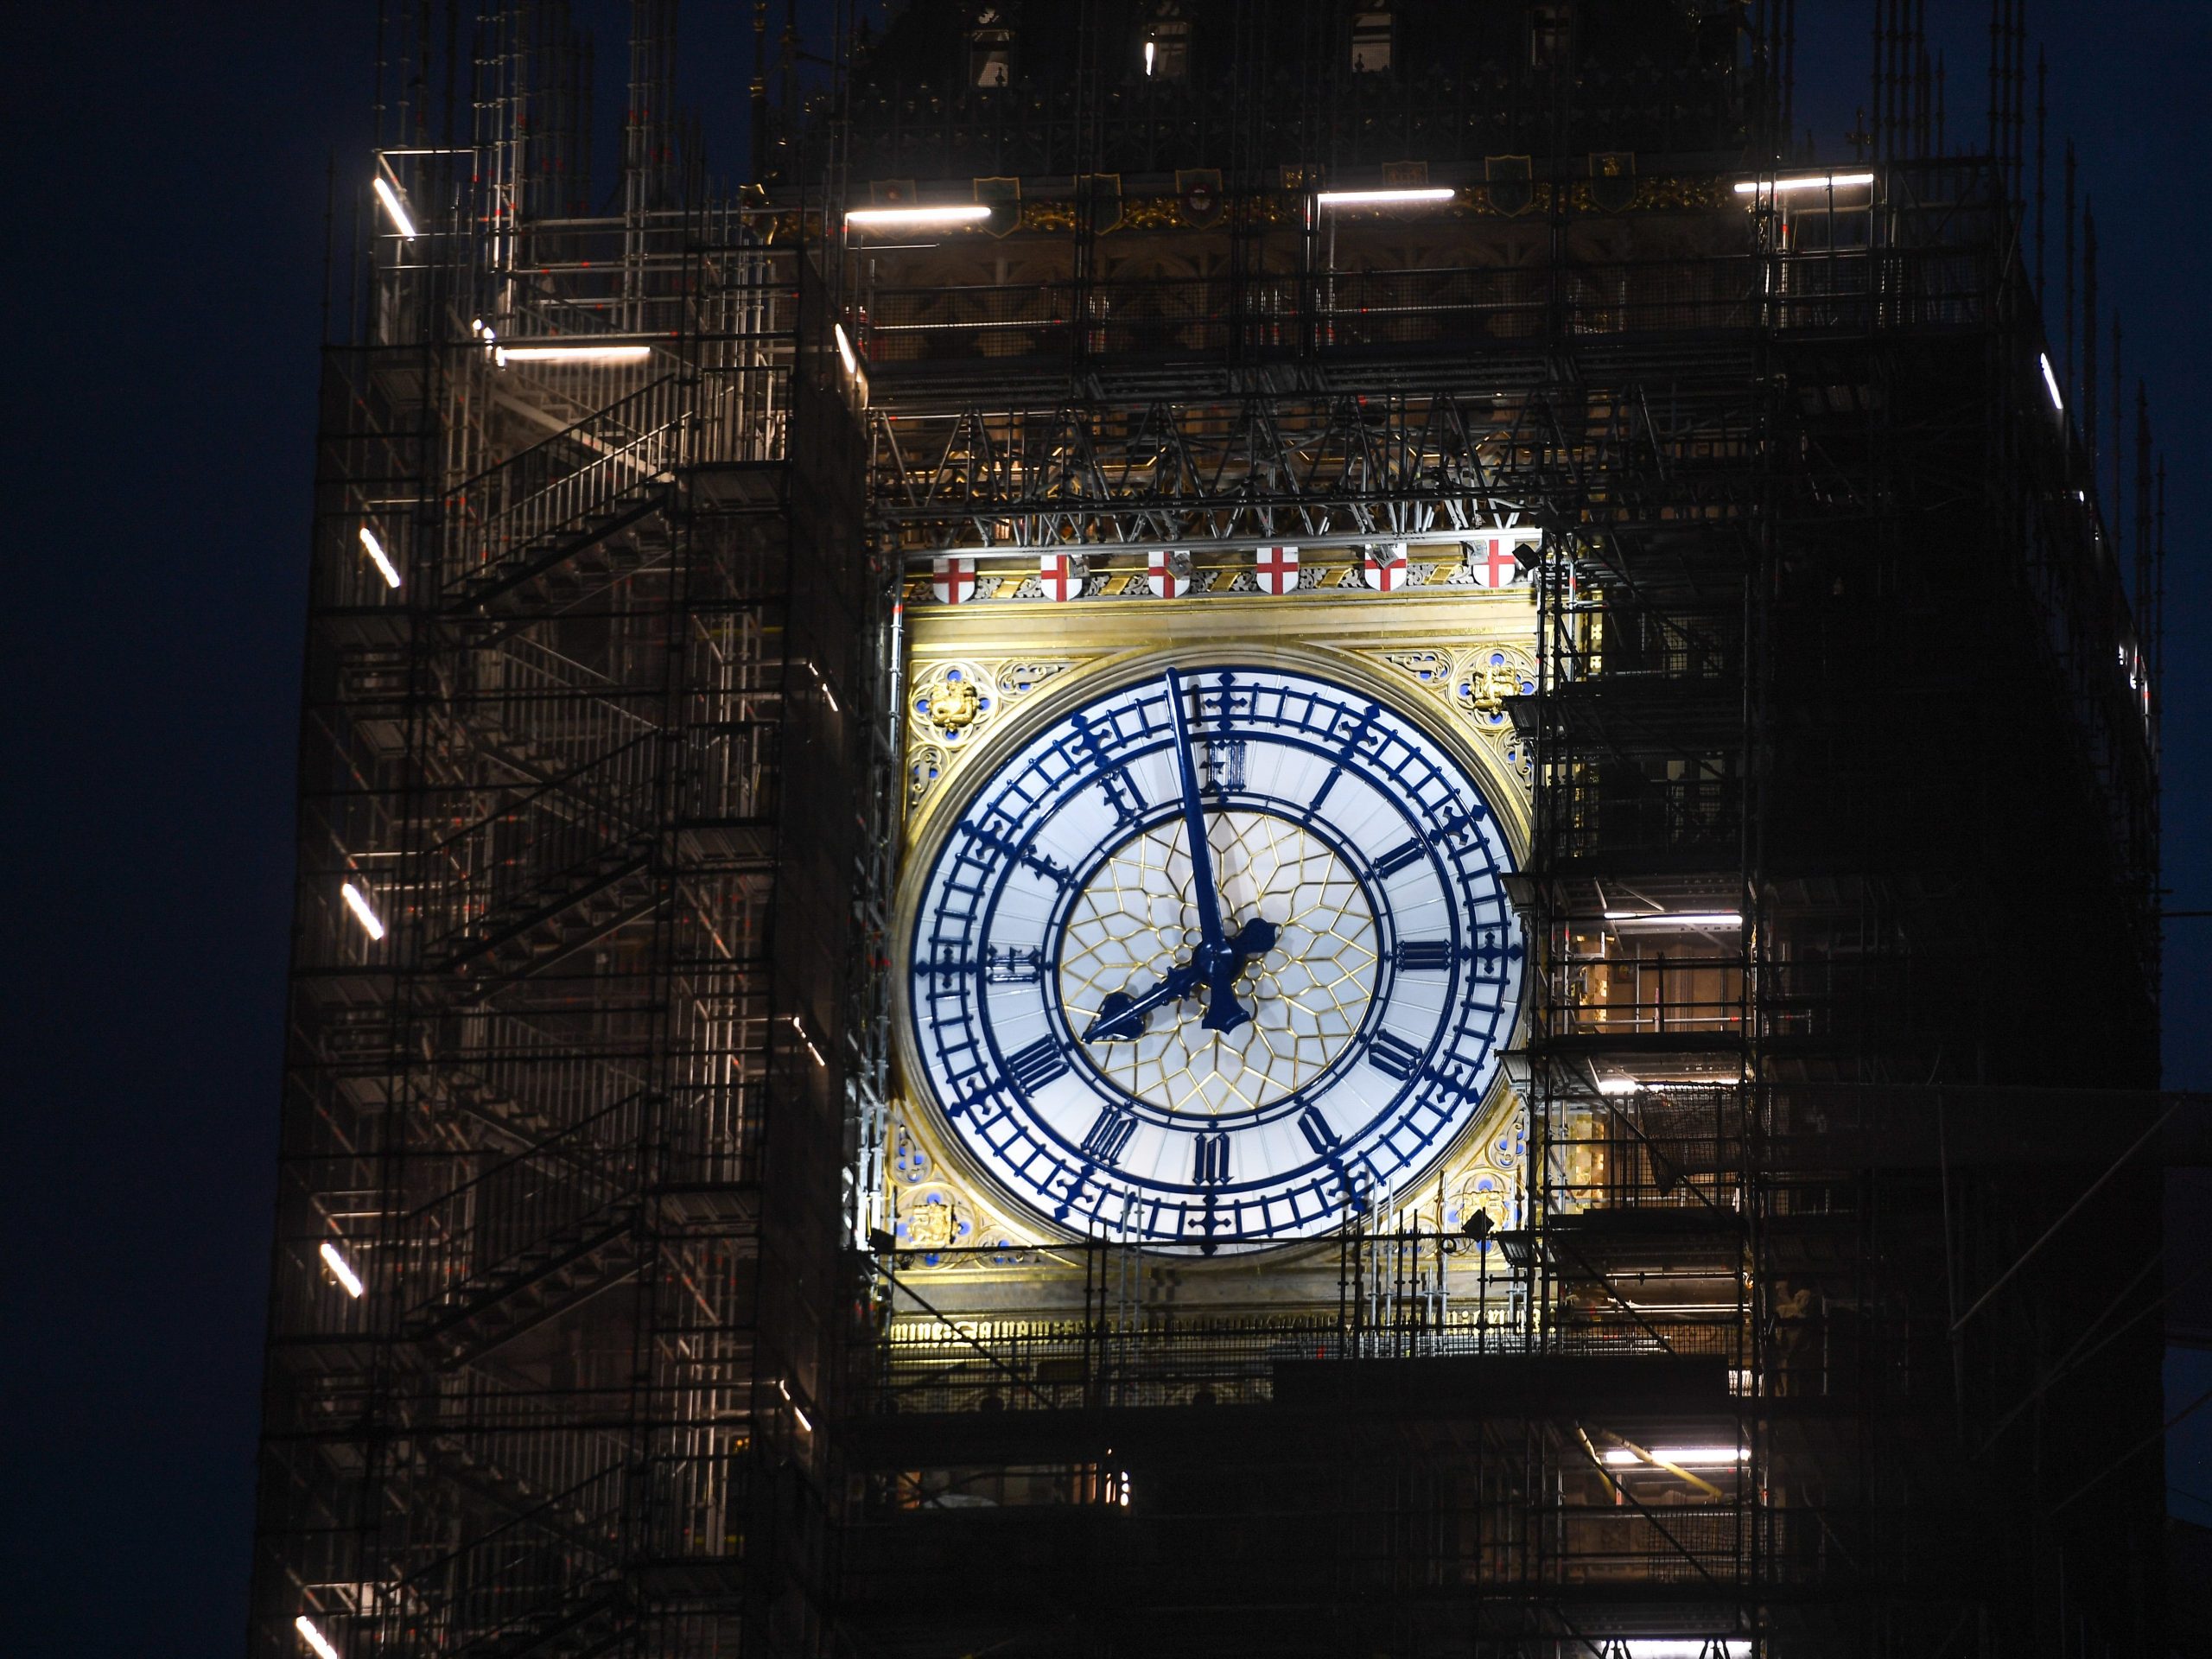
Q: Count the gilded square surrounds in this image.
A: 1